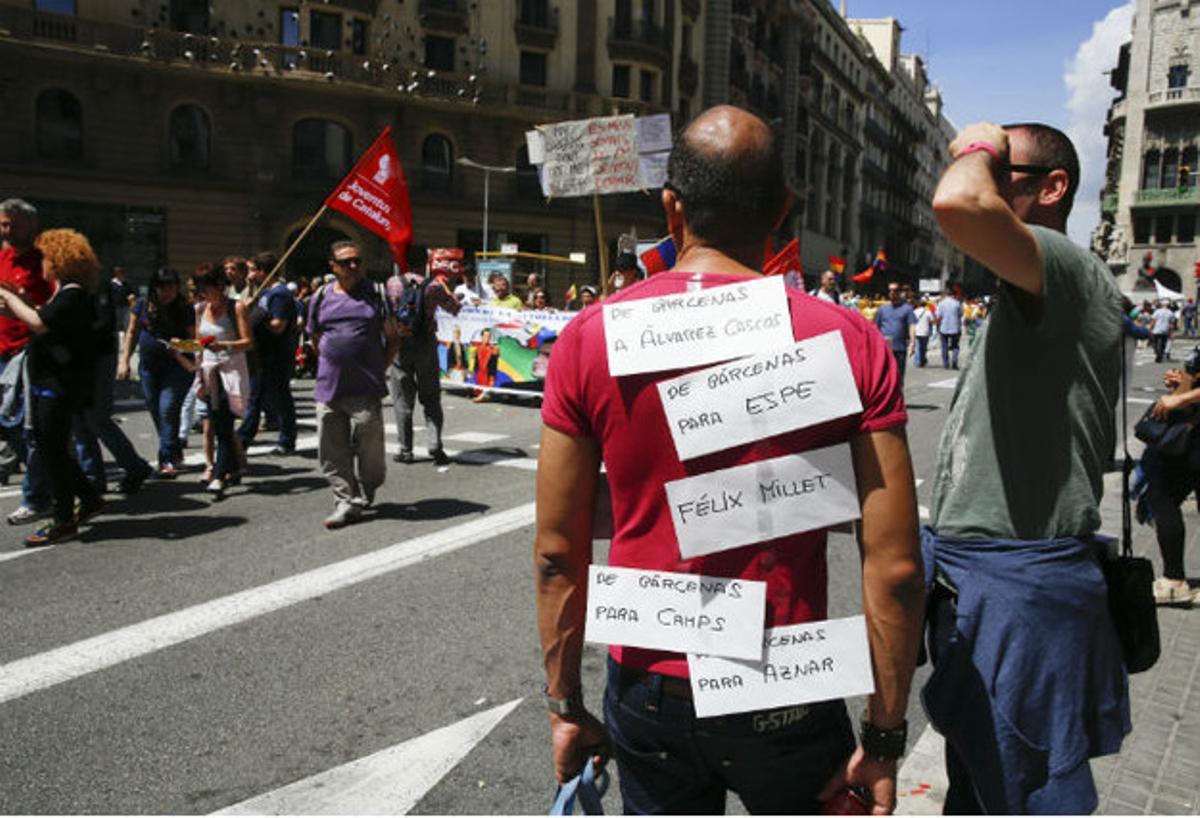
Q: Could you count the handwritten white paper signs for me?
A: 5